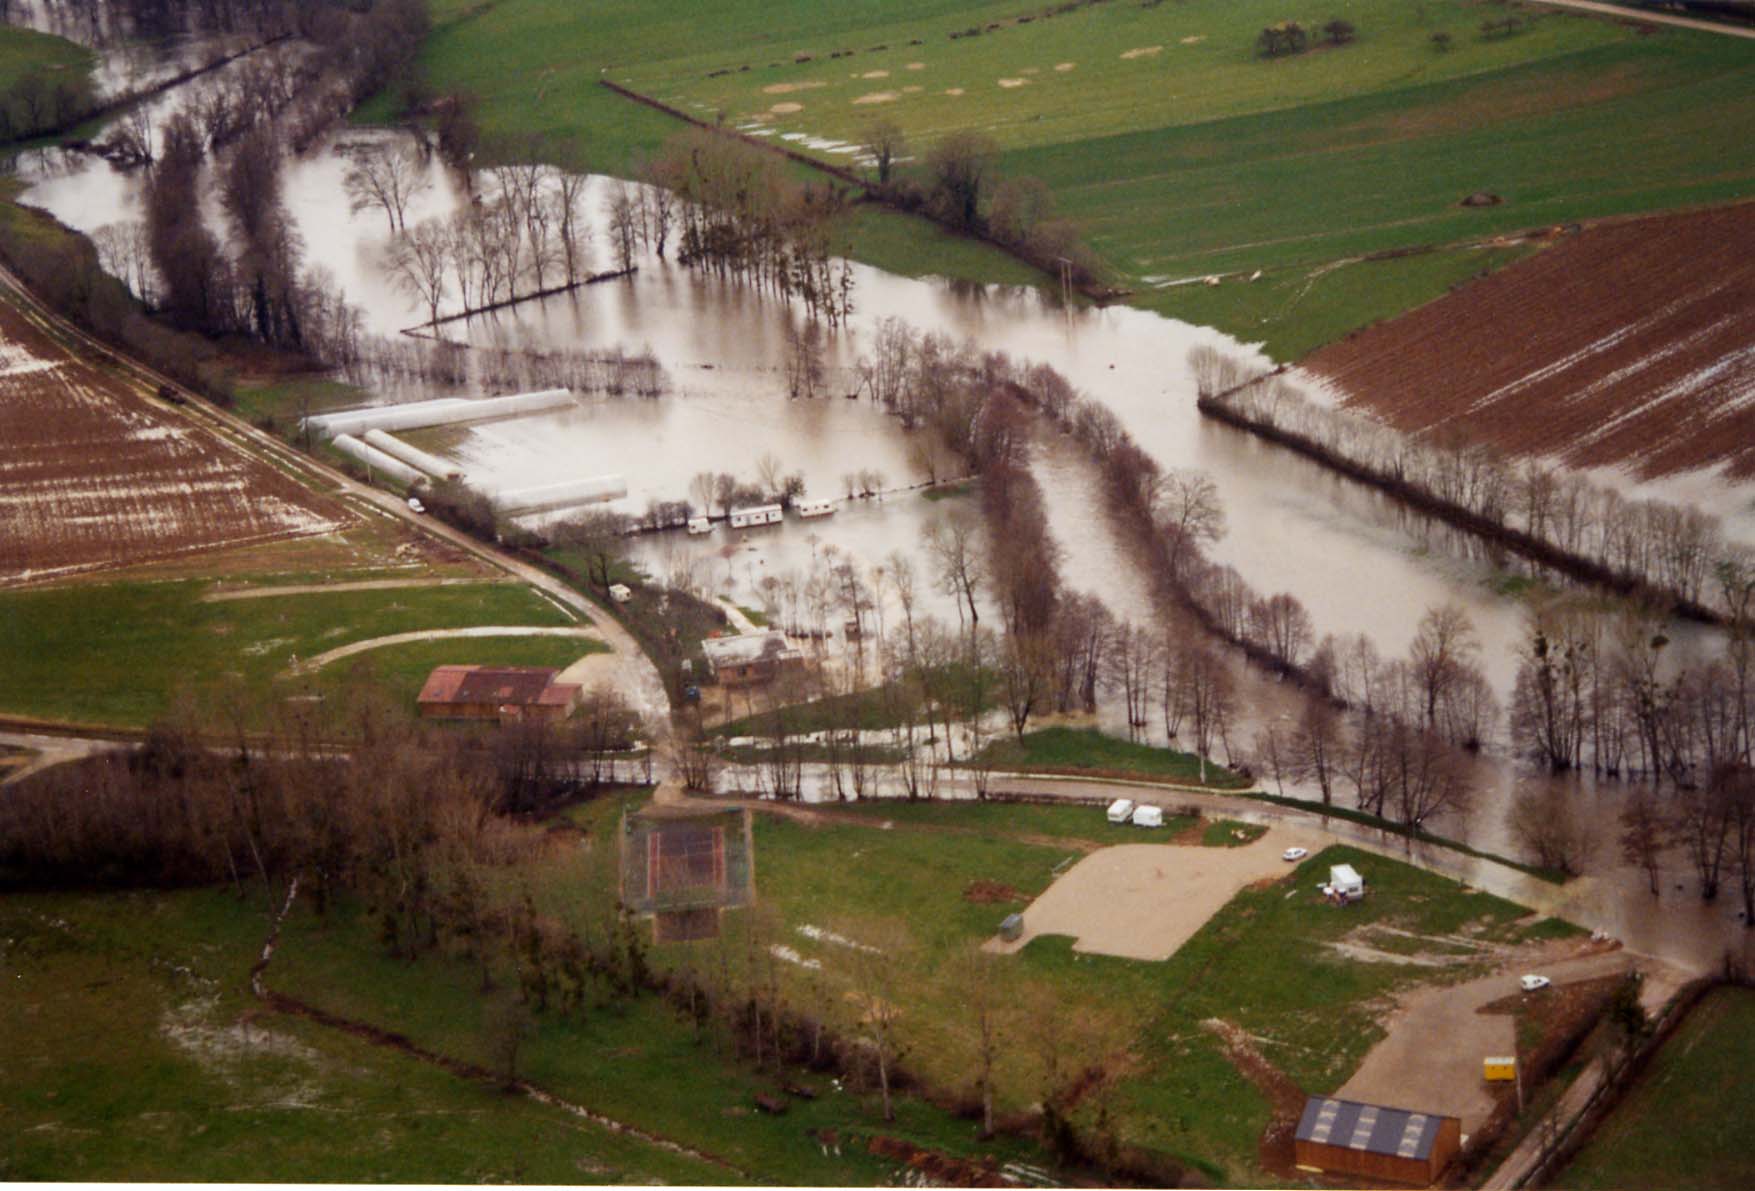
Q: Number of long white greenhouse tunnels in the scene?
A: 5